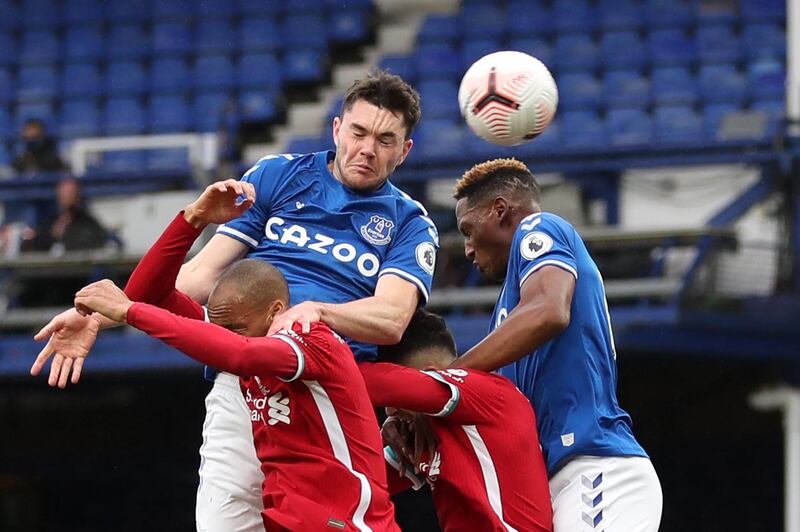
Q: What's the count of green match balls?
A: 0